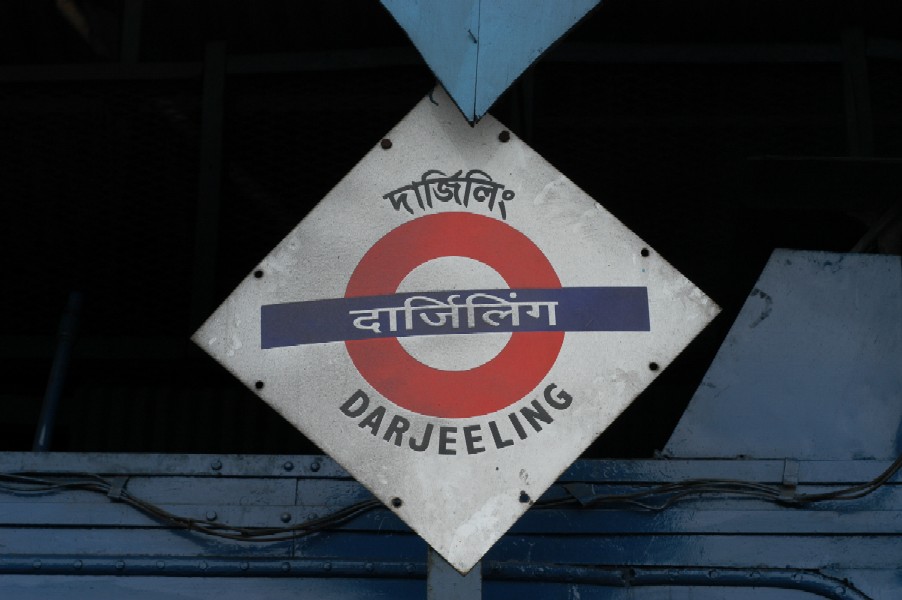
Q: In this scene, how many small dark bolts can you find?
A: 8